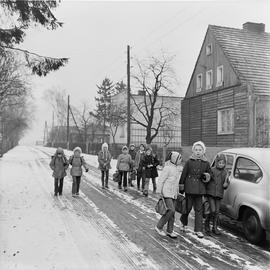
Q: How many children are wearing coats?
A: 10